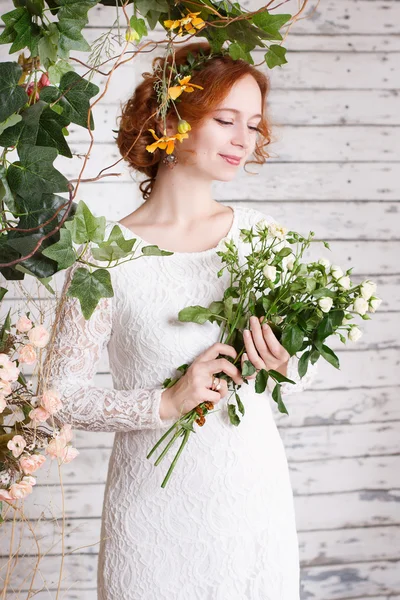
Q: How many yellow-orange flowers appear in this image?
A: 3